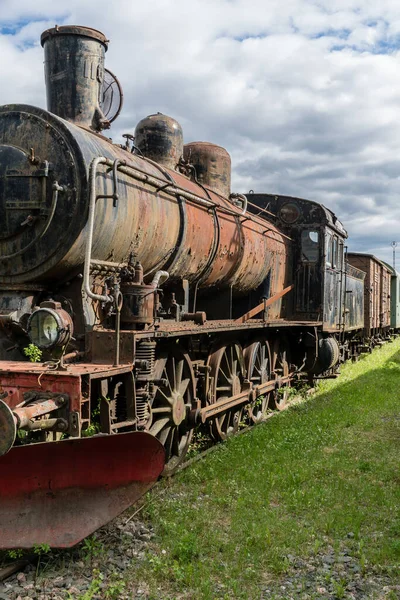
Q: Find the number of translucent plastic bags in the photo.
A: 0